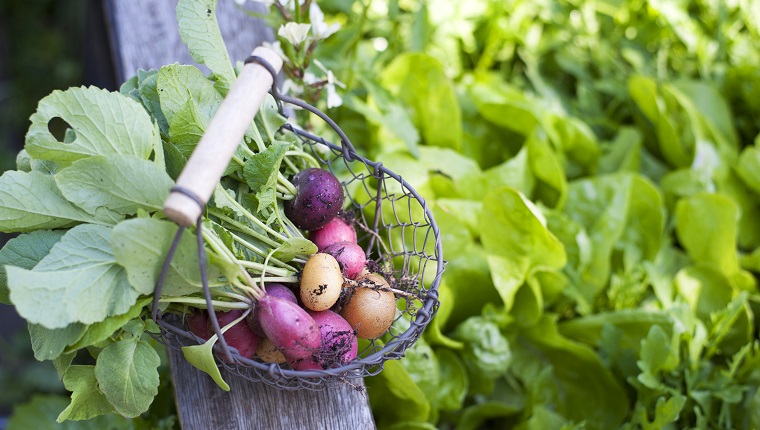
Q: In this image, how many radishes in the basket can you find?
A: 12